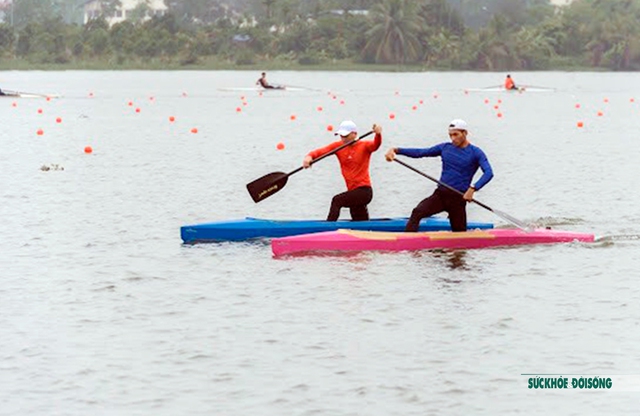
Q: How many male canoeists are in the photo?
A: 2